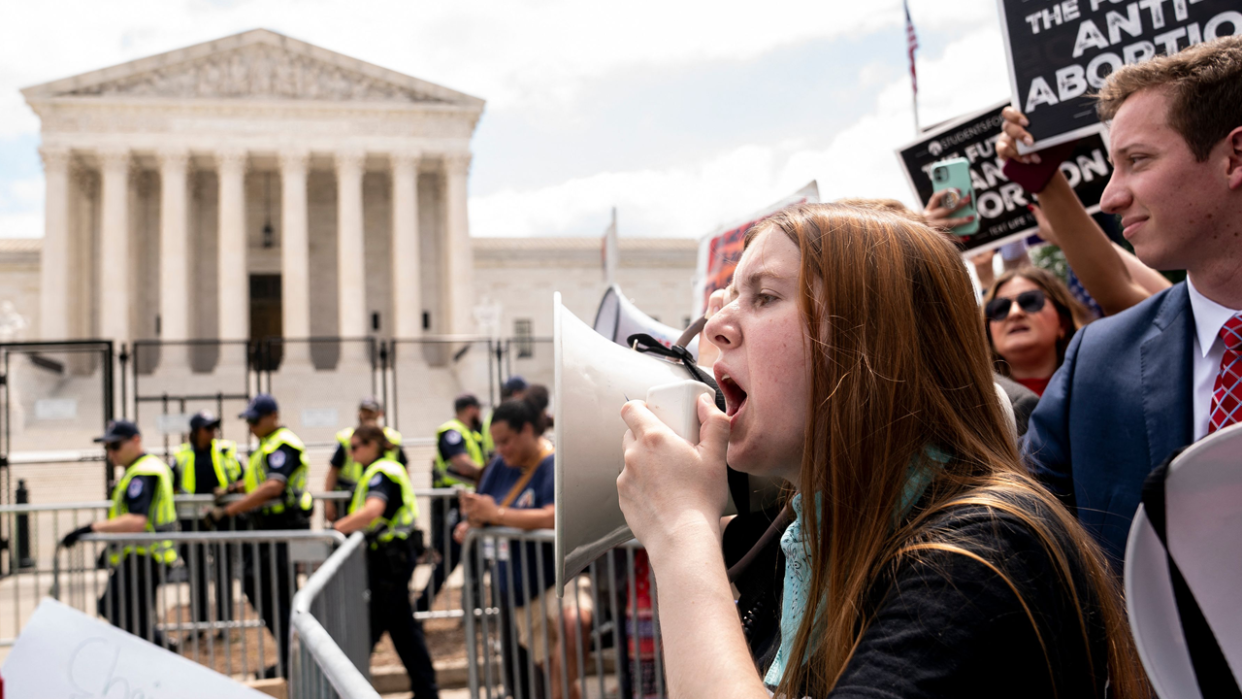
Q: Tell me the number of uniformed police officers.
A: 7